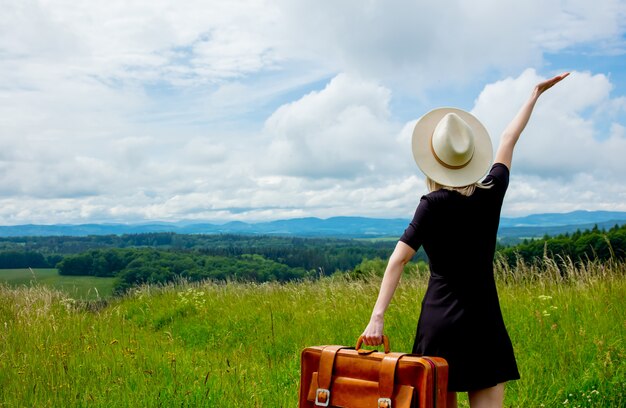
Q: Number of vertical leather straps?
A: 2